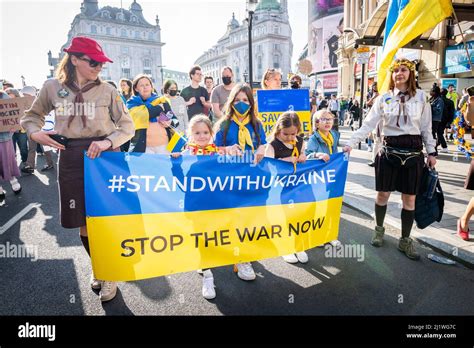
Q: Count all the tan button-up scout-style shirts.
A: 1